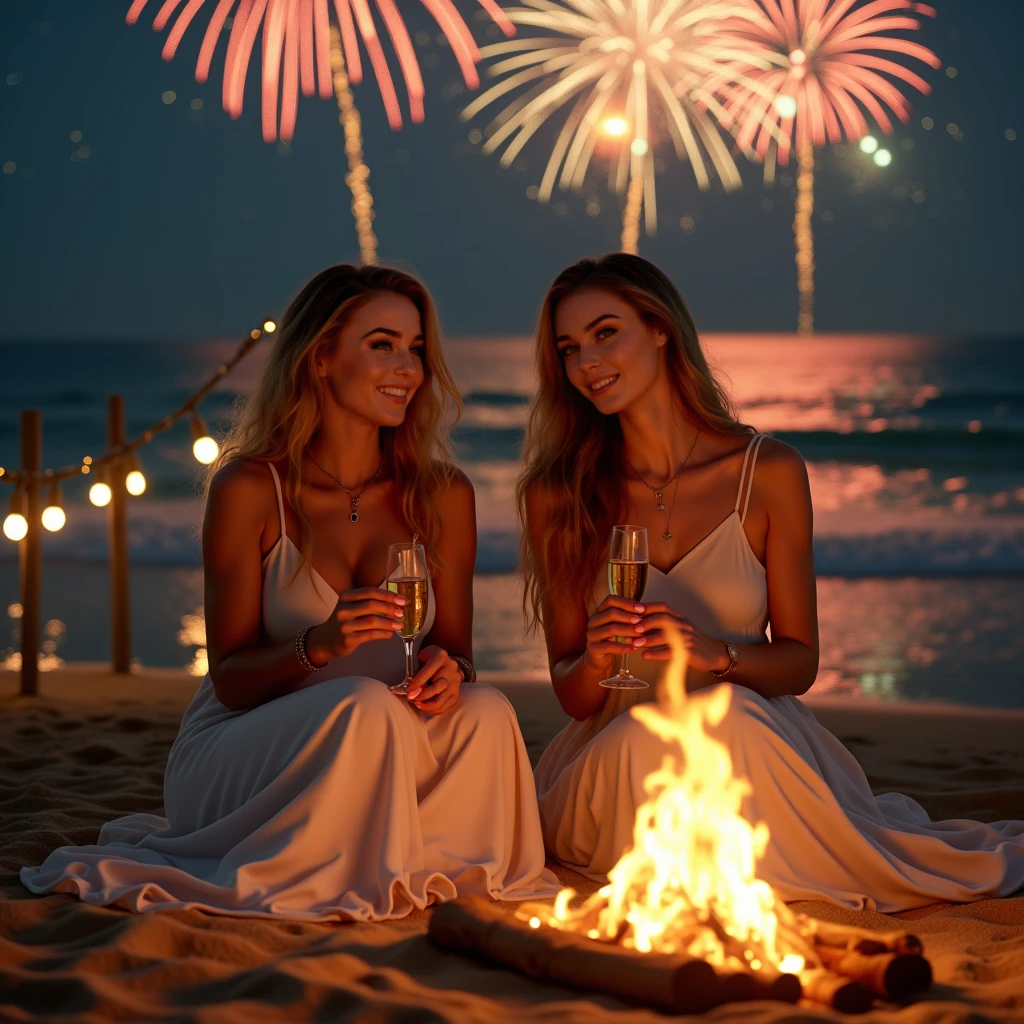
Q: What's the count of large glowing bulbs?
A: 5